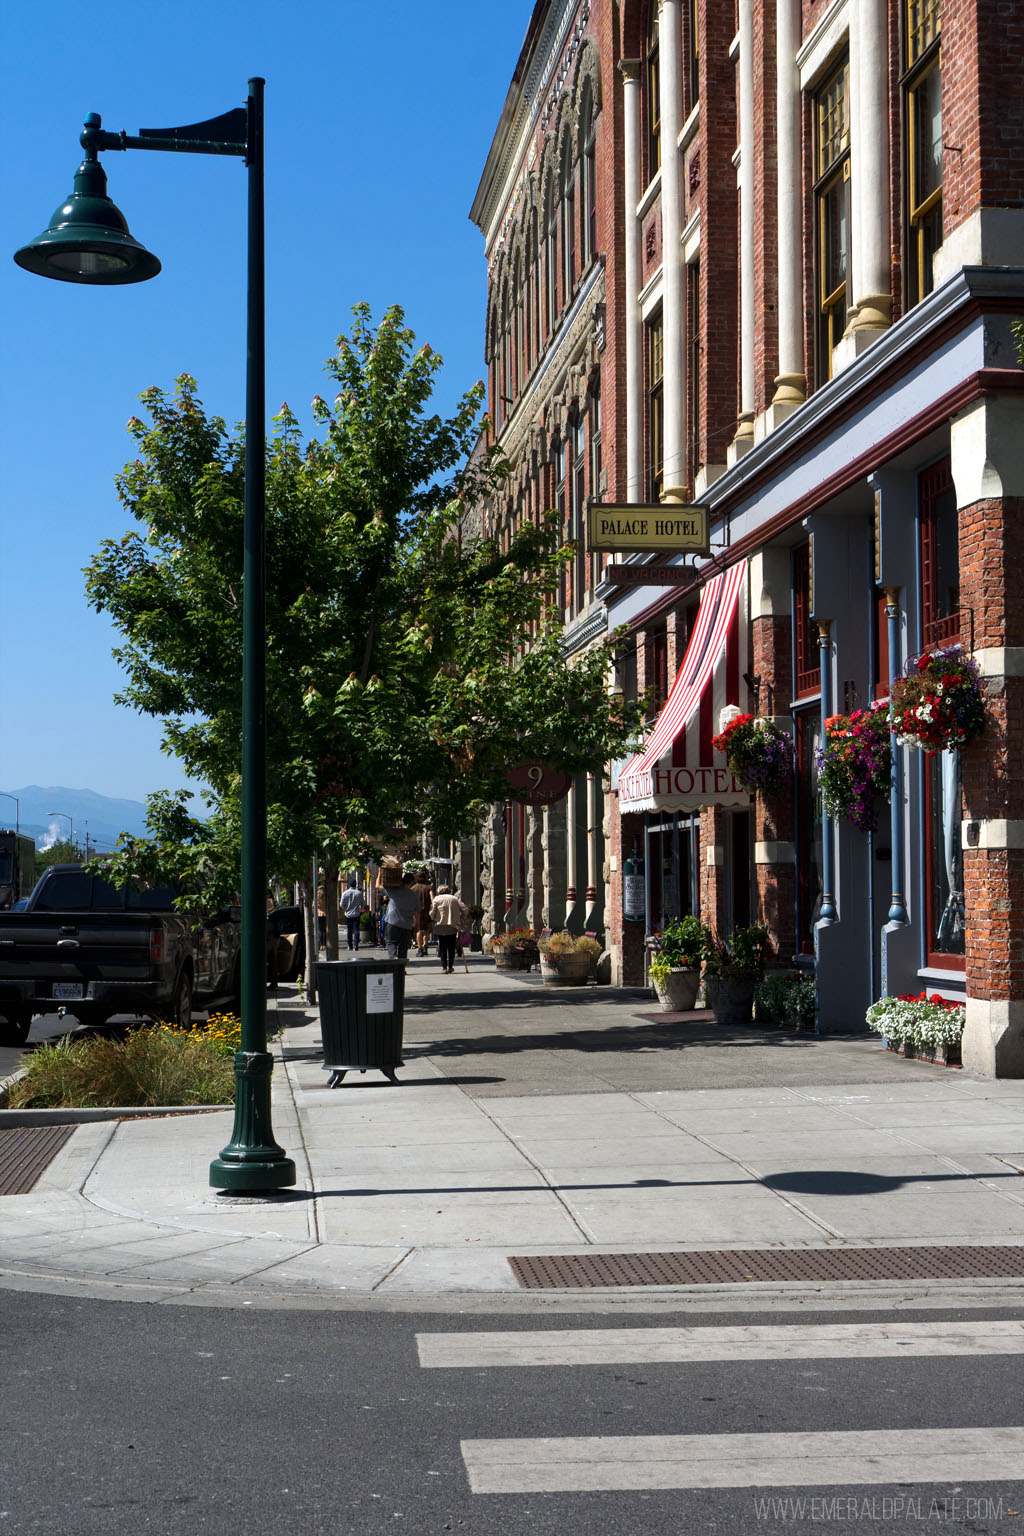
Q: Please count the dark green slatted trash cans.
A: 1